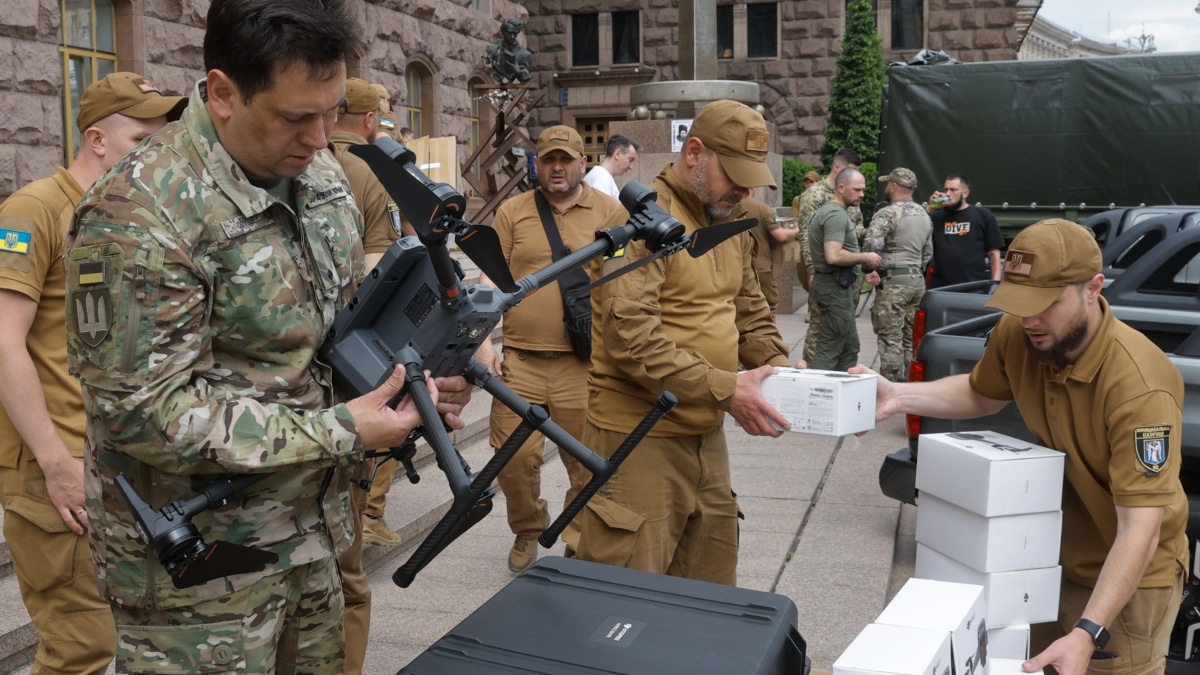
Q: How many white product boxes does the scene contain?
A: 8